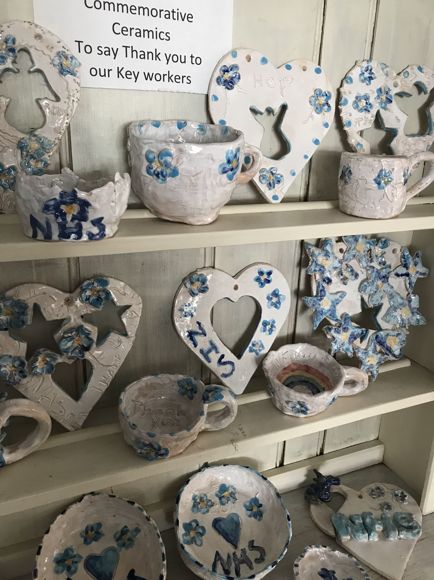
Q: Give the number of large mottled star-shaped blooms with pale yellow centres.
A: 9